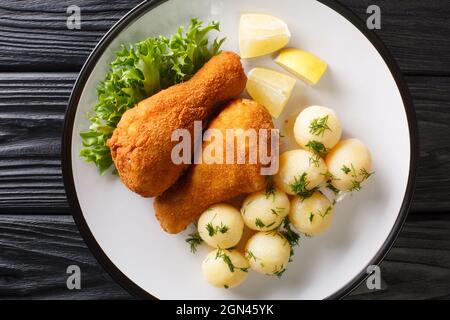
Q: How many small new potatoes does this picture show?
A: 8